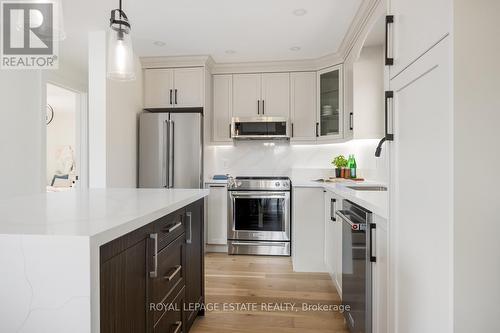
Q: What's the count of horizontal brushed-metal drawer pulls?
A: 3